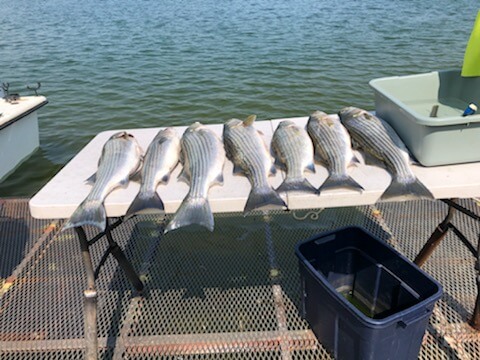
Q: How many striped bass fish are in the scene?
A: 7